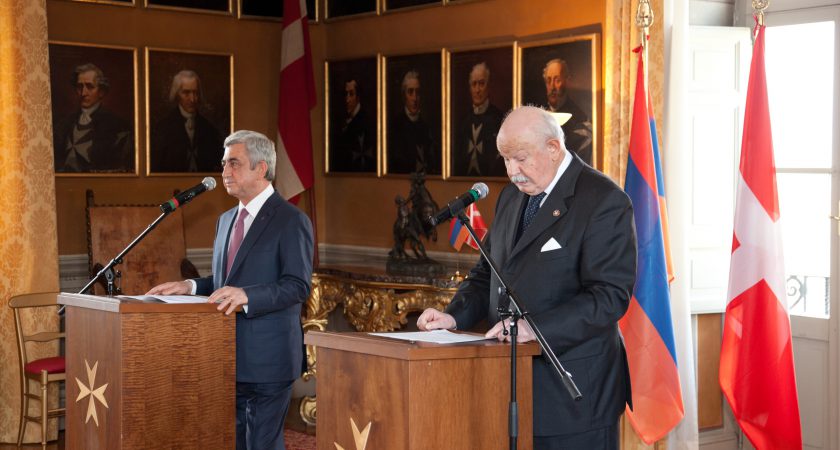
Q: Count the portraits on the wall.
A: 6